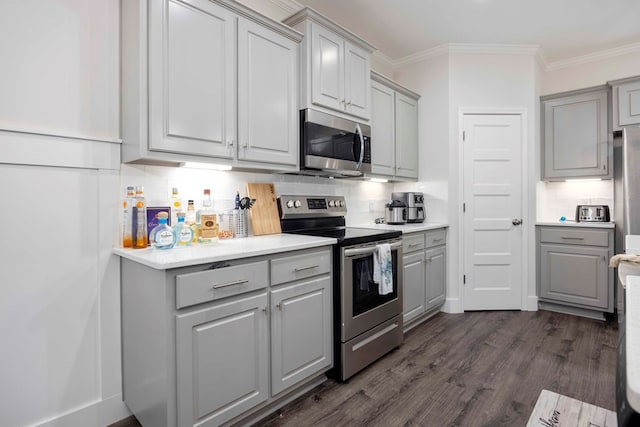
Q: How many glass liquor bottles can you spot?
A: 7